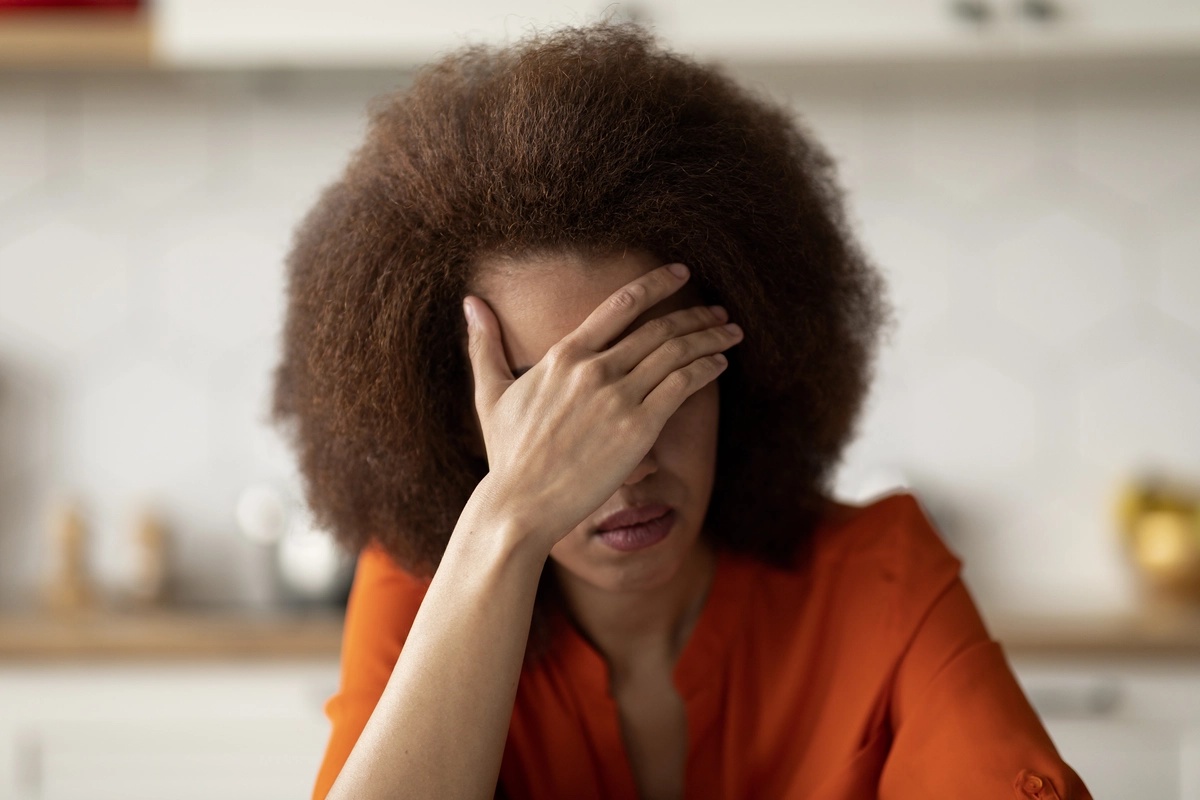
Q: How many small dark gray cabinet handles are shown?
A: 2